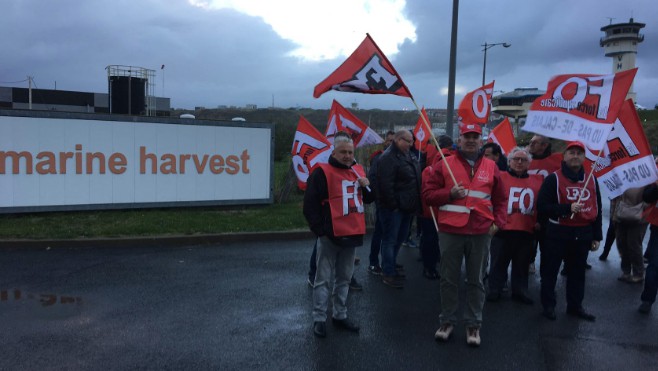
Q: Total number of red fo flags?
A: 8